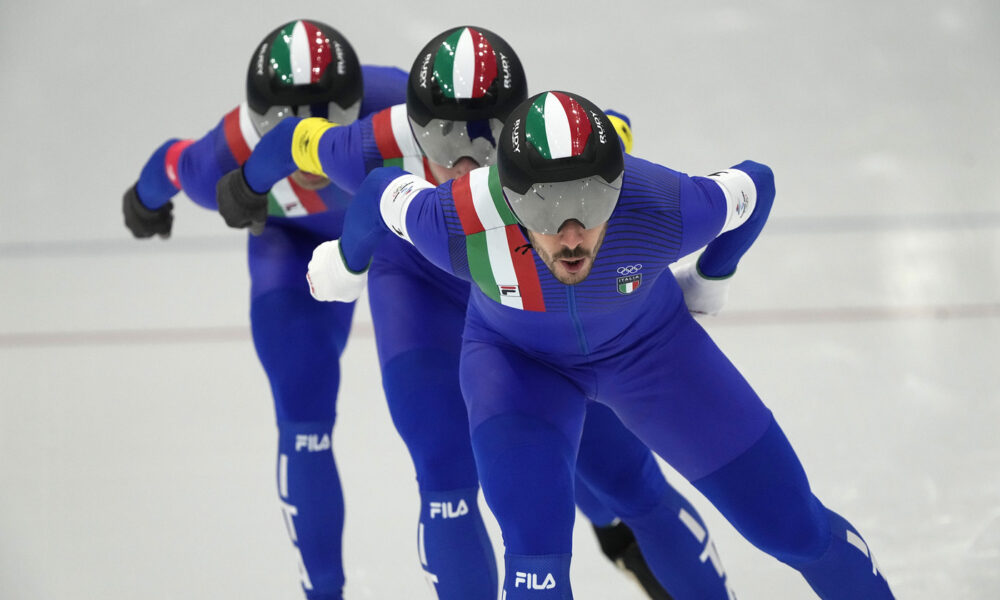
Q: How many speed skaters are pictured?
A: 3